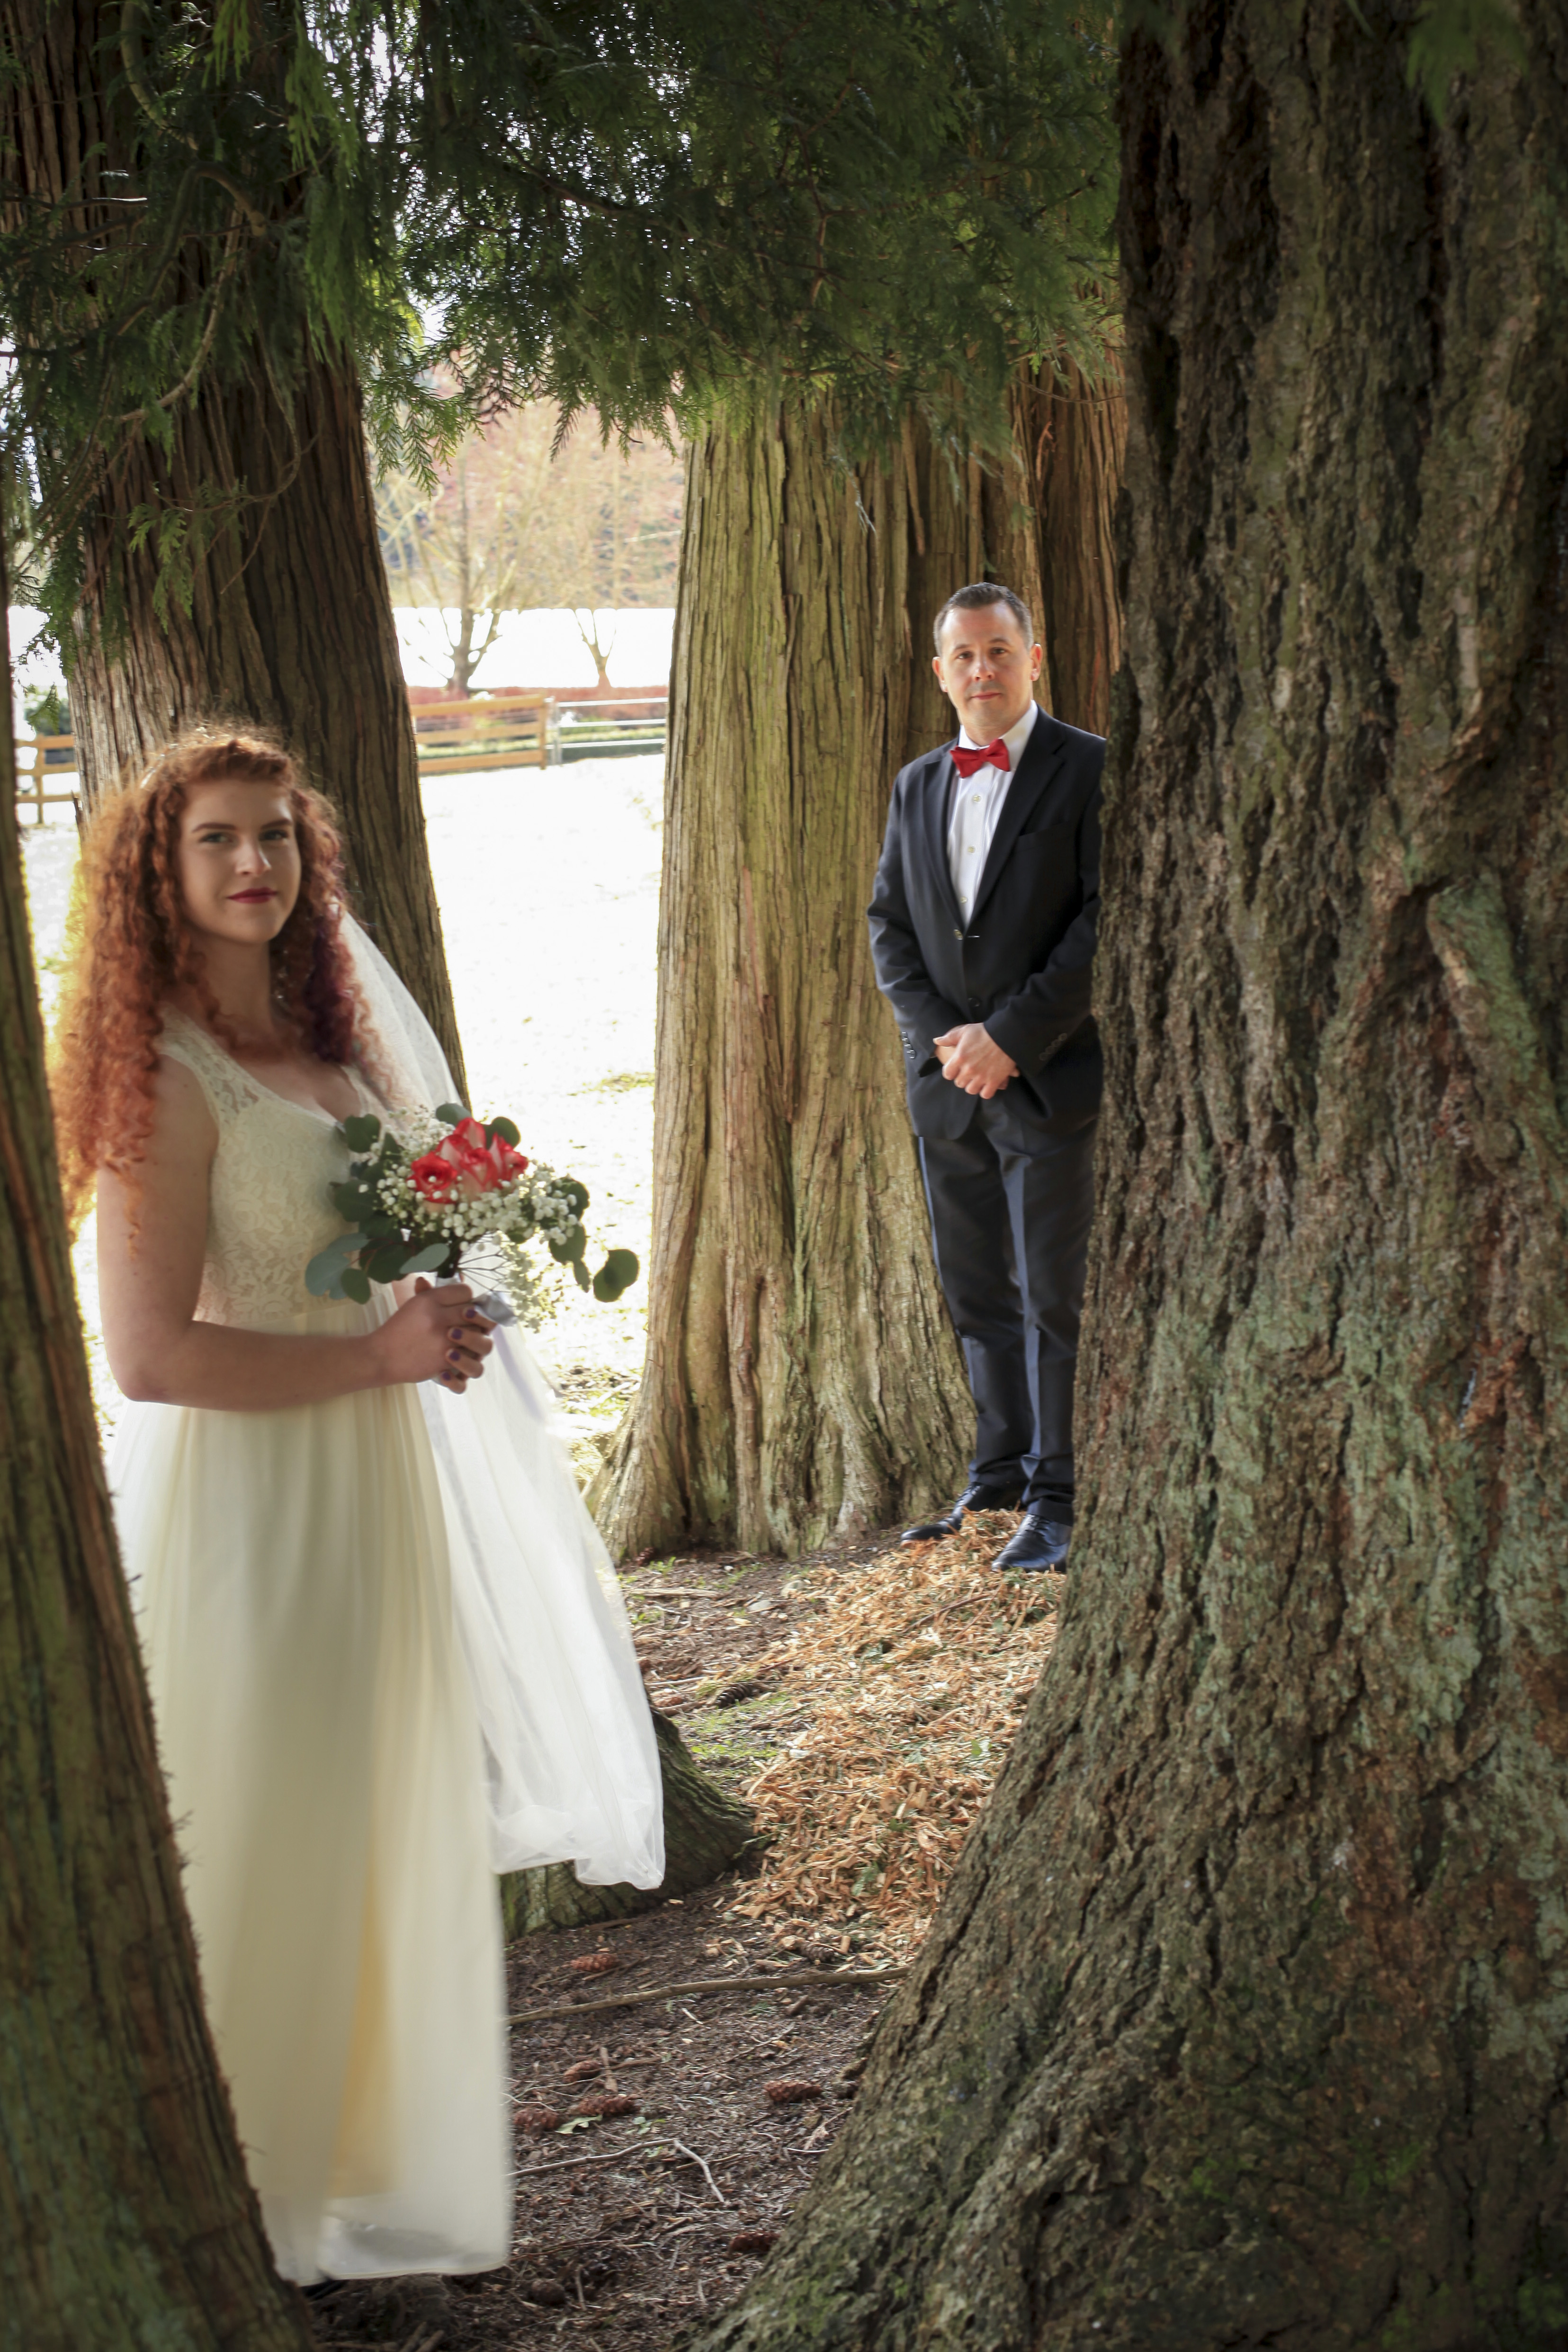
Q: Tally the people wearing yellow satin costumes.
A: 0